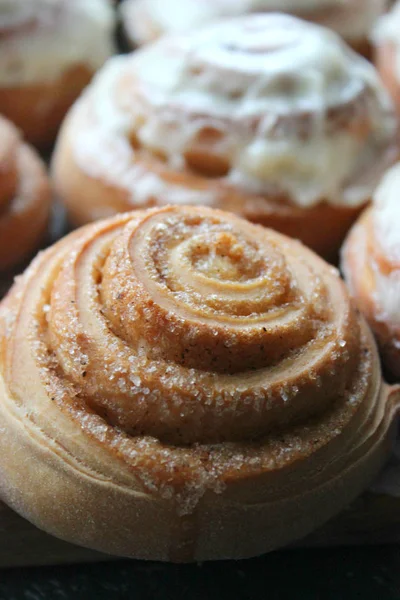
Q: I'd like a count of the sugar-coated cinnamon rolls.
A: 1